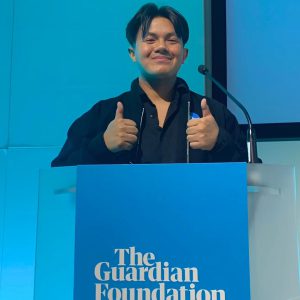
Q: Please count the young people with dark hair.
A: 1